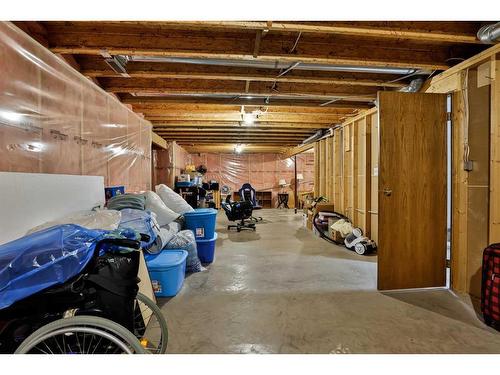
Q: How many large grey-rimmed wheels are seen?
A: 2